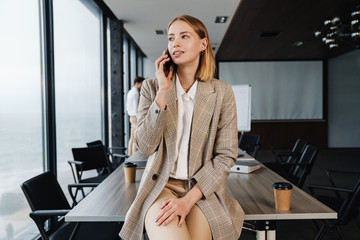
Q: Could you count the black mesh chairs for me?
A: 7